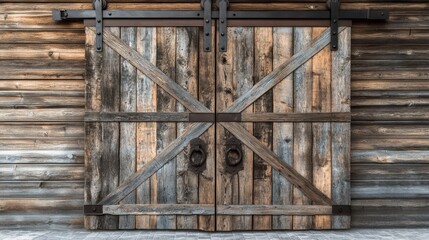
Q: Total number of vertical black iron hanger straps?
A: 4